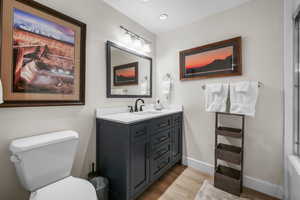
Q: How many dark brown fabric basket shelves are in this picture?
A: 3